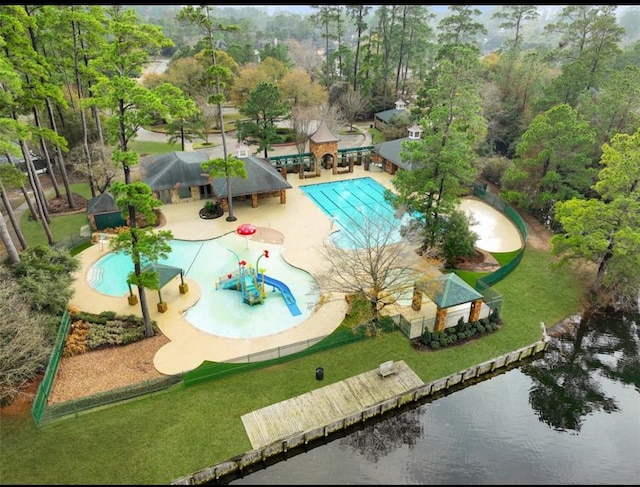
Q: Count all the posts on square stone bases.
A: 3